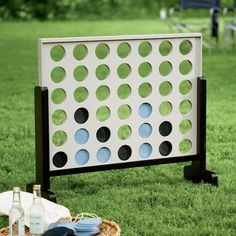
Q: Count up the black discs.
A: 6